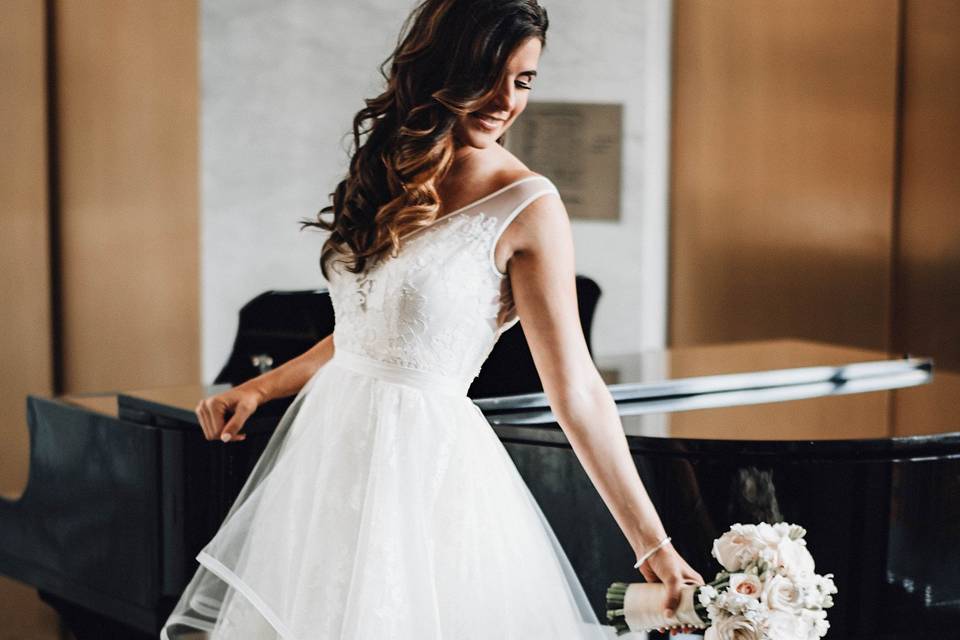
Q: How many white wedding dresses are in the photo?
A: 1